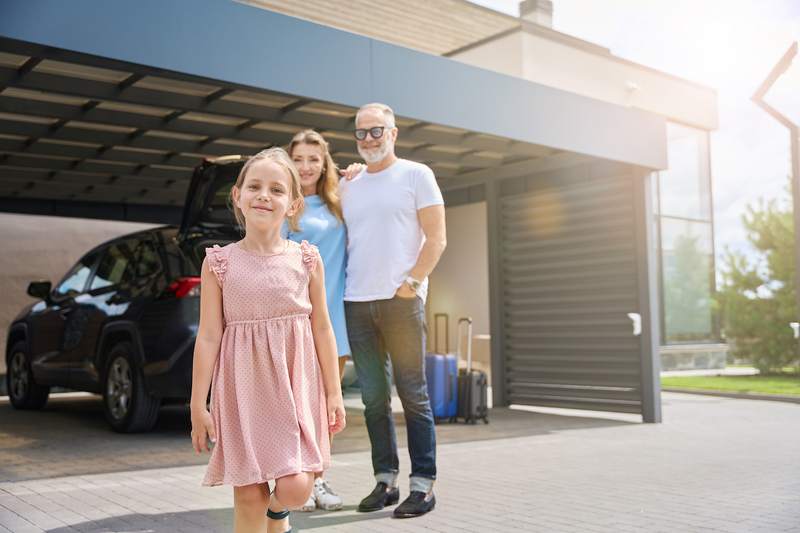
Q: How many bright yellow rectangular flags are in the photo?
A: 0